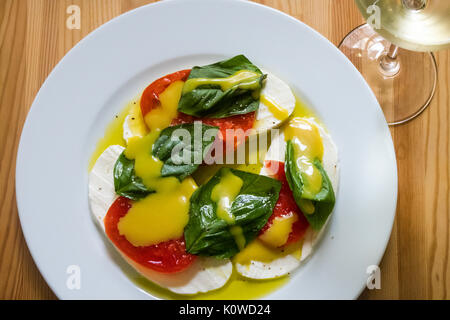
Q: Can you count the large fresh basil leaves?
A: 4